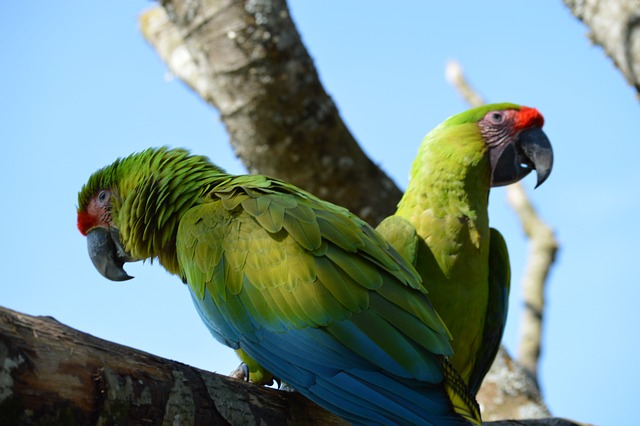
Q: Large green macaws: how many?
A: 2